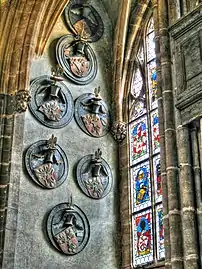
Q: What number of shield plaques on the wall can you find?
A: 7